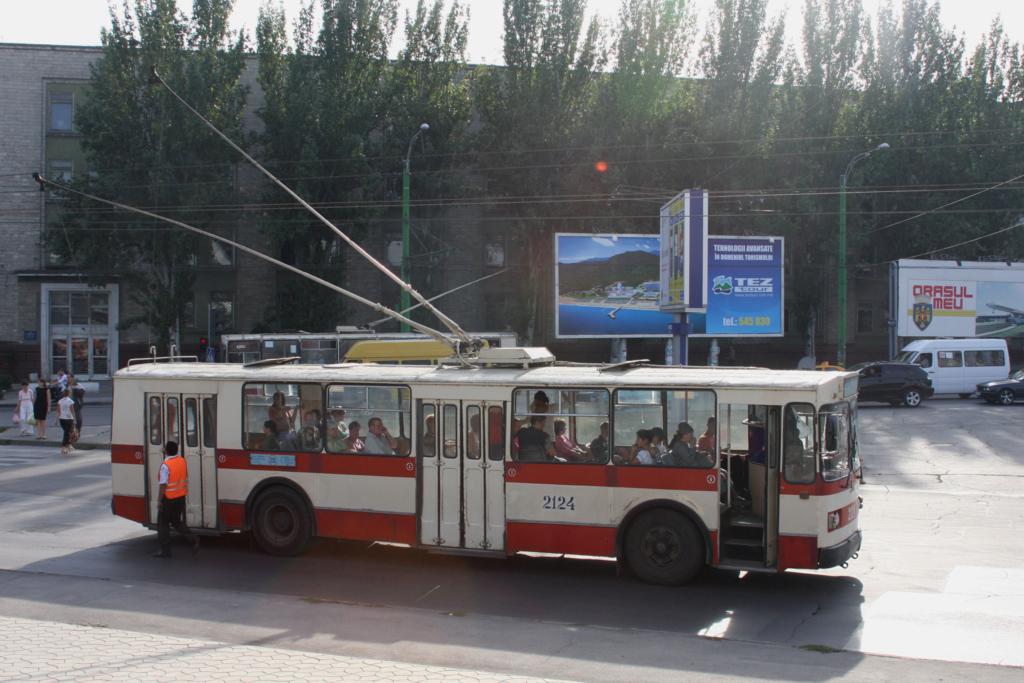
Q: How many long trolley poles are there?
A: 2